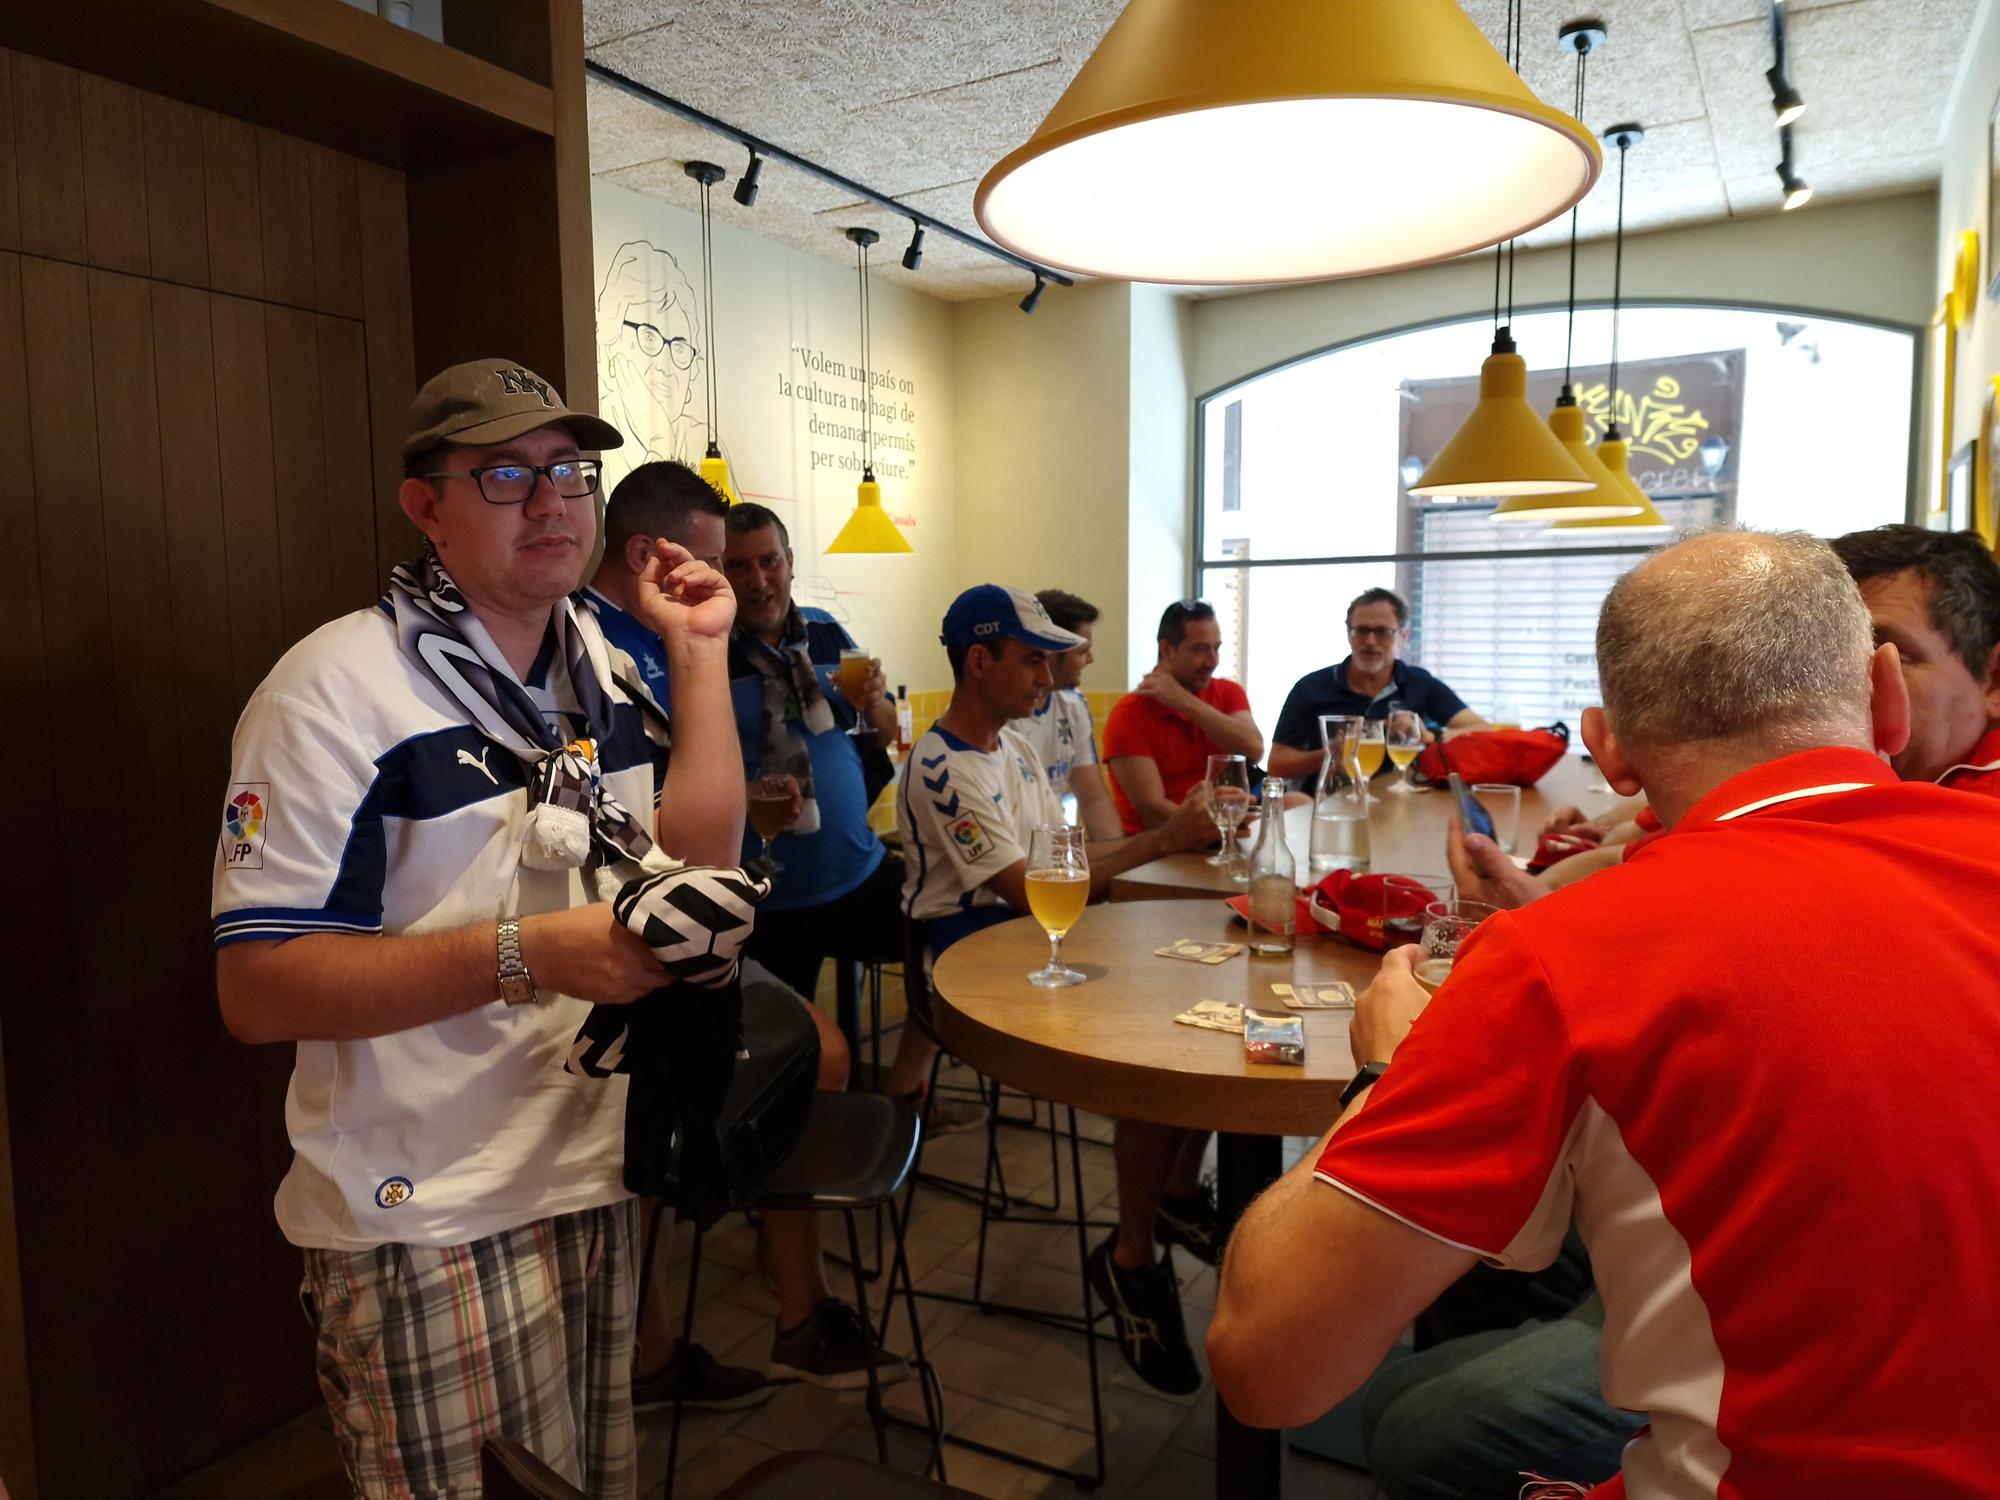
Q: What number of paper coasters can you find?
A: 3